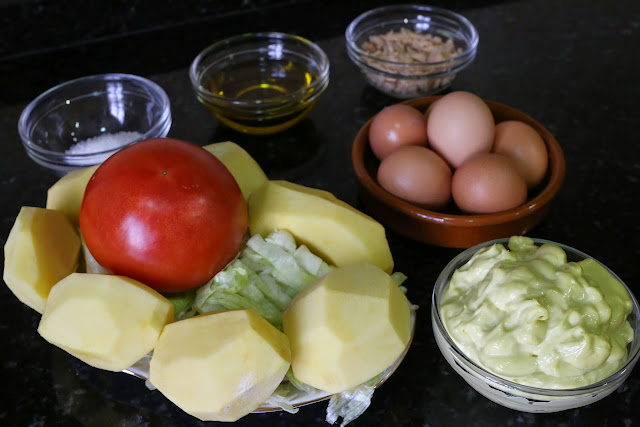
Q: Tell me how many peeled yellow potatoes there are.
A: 7